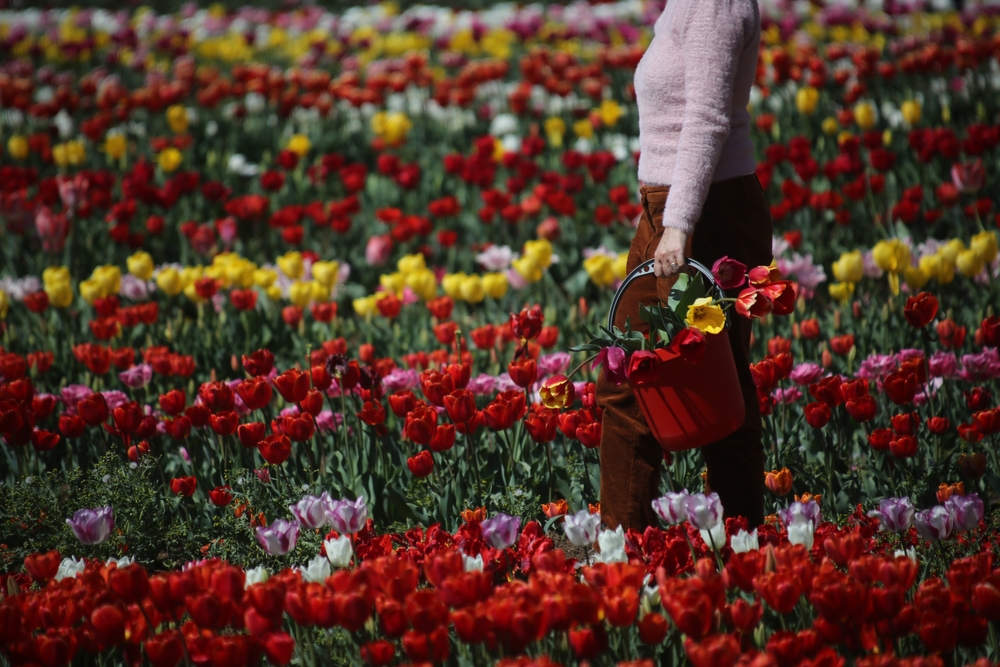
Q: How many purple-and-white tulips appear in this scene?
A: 12